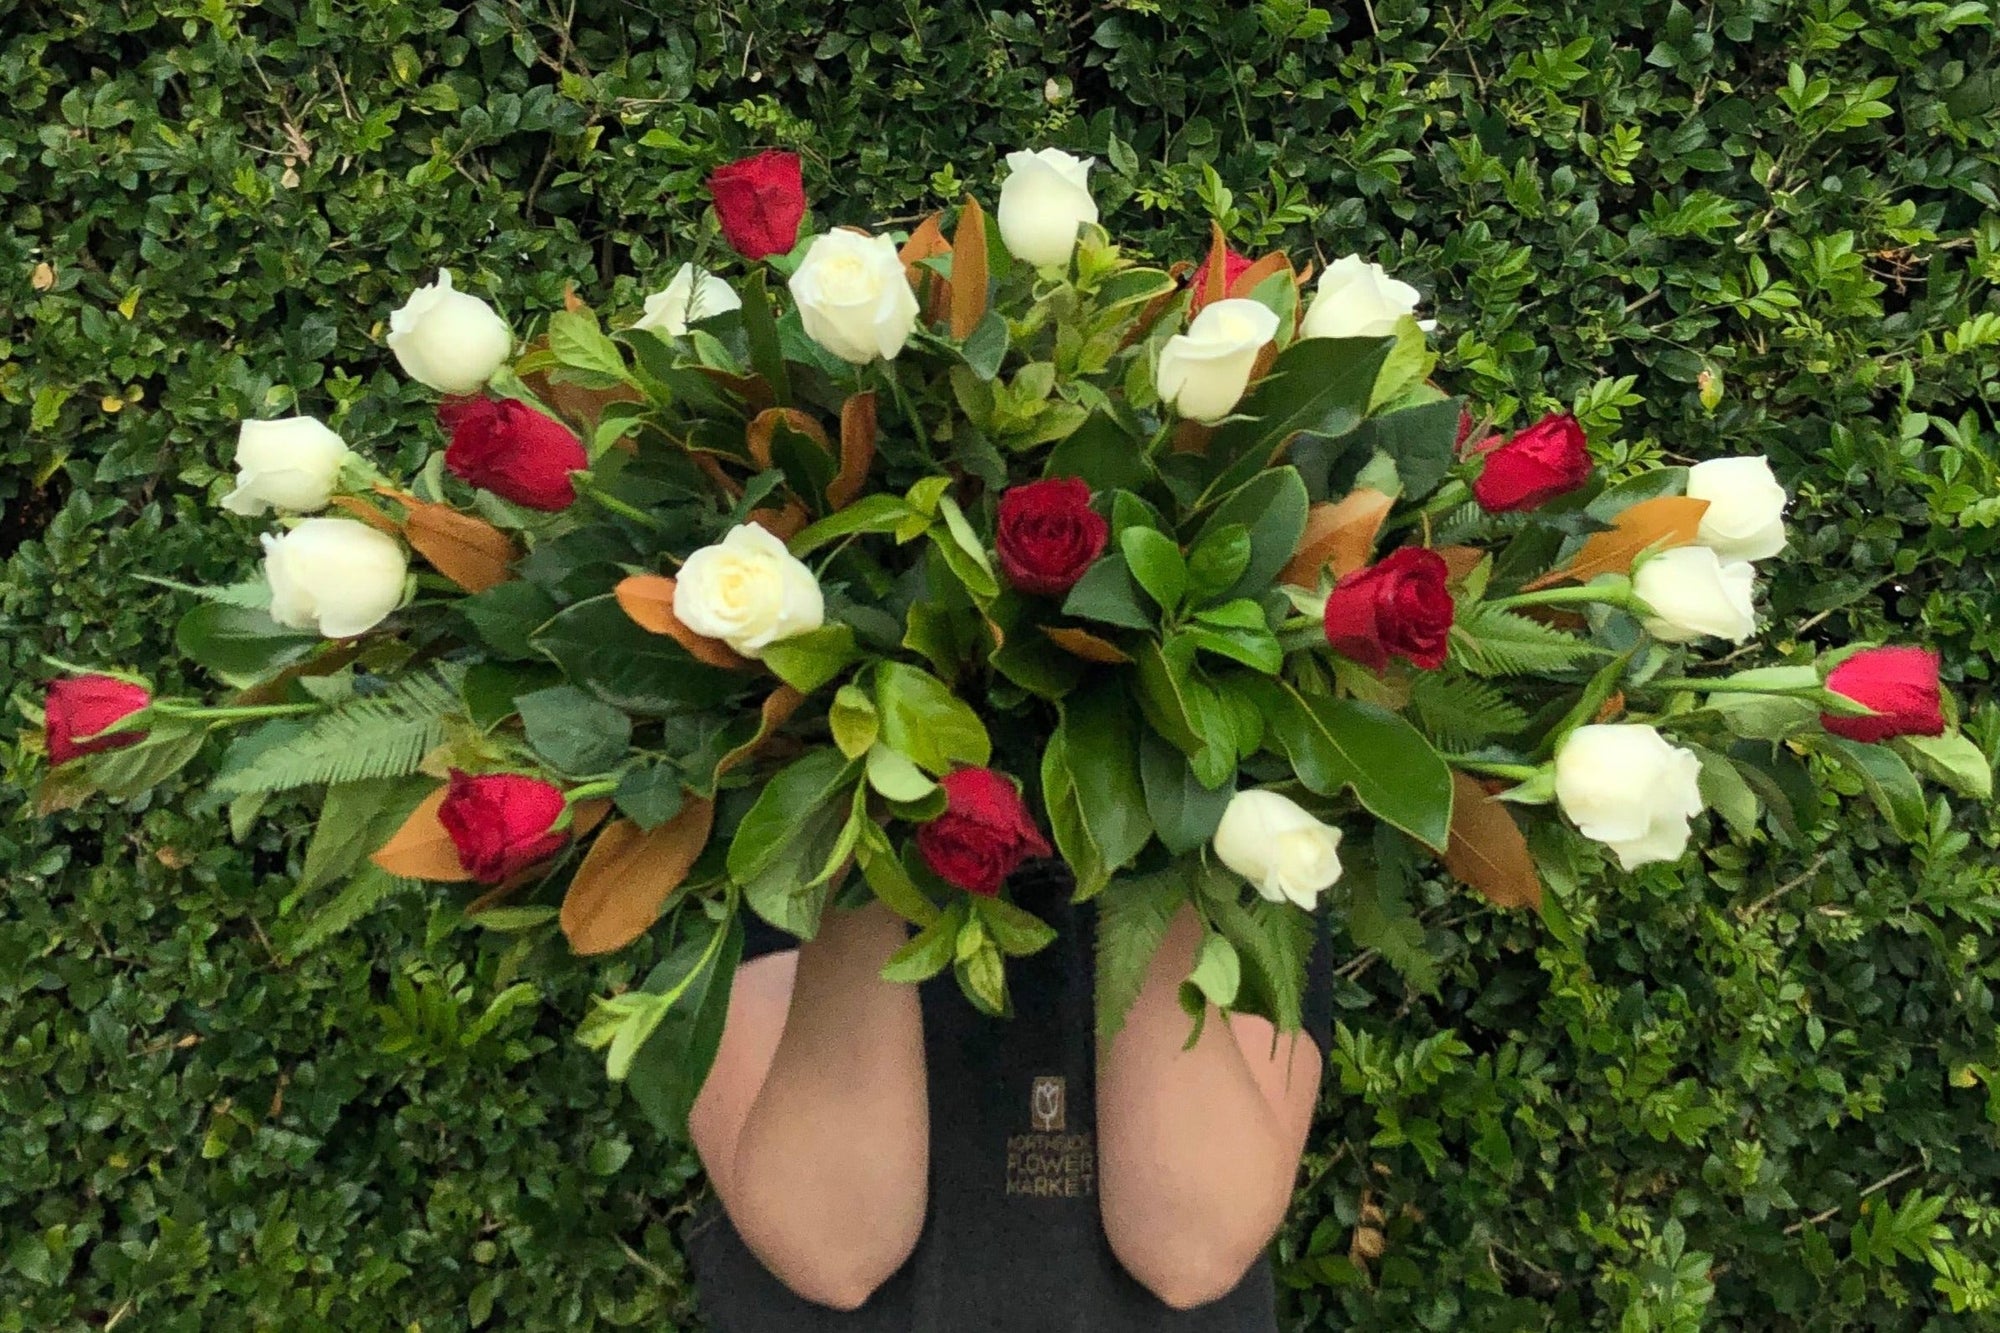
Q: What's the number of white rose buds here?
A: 13